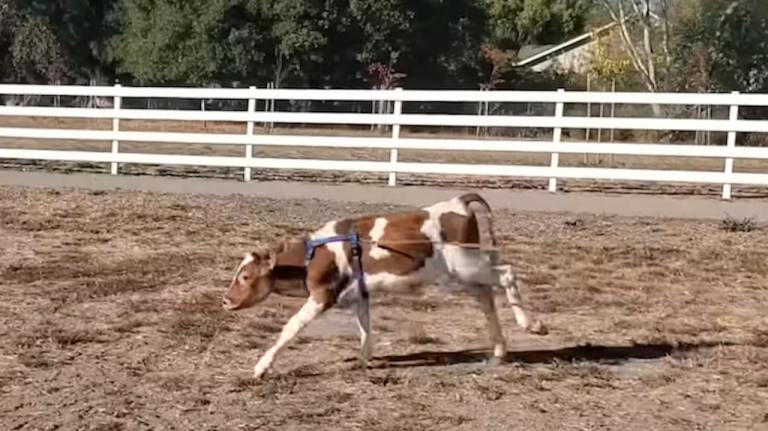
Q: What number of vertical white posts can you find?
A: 5